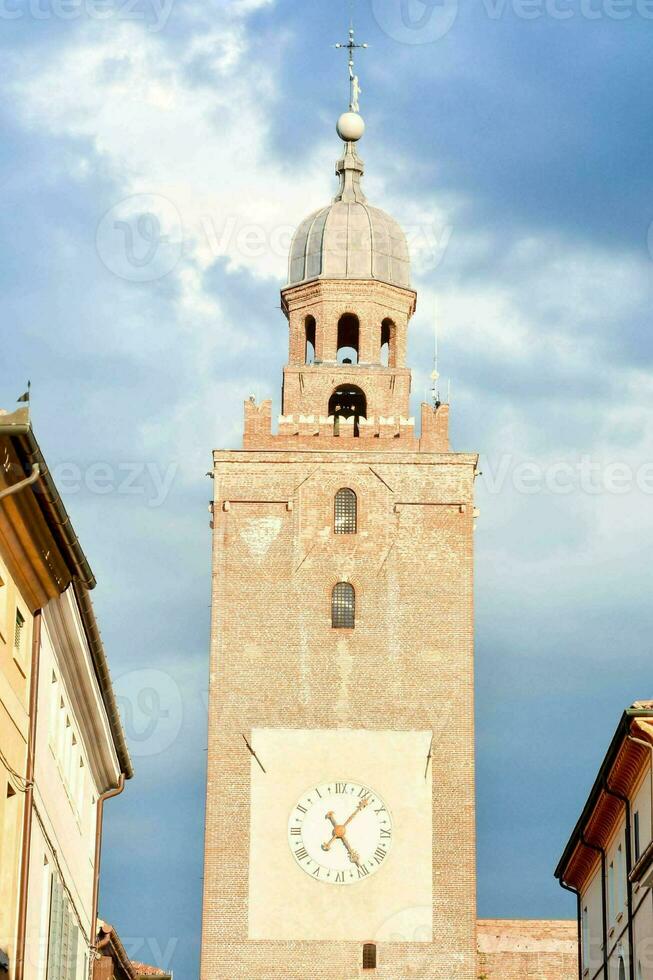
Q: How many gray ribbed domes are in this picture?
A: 1